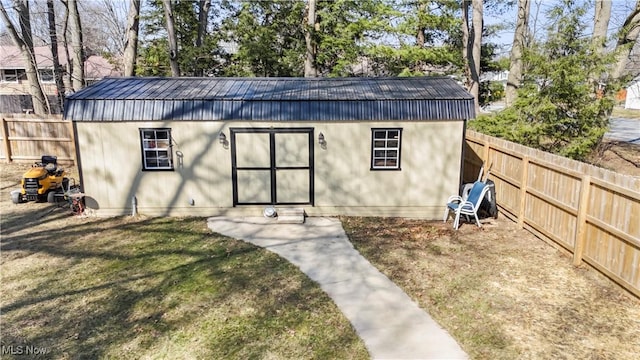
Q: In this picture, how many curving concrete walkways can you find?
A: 1